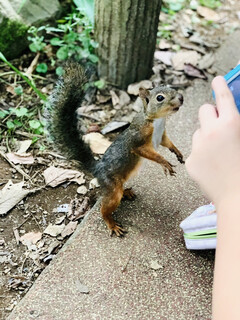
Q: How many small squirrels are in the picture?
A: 1